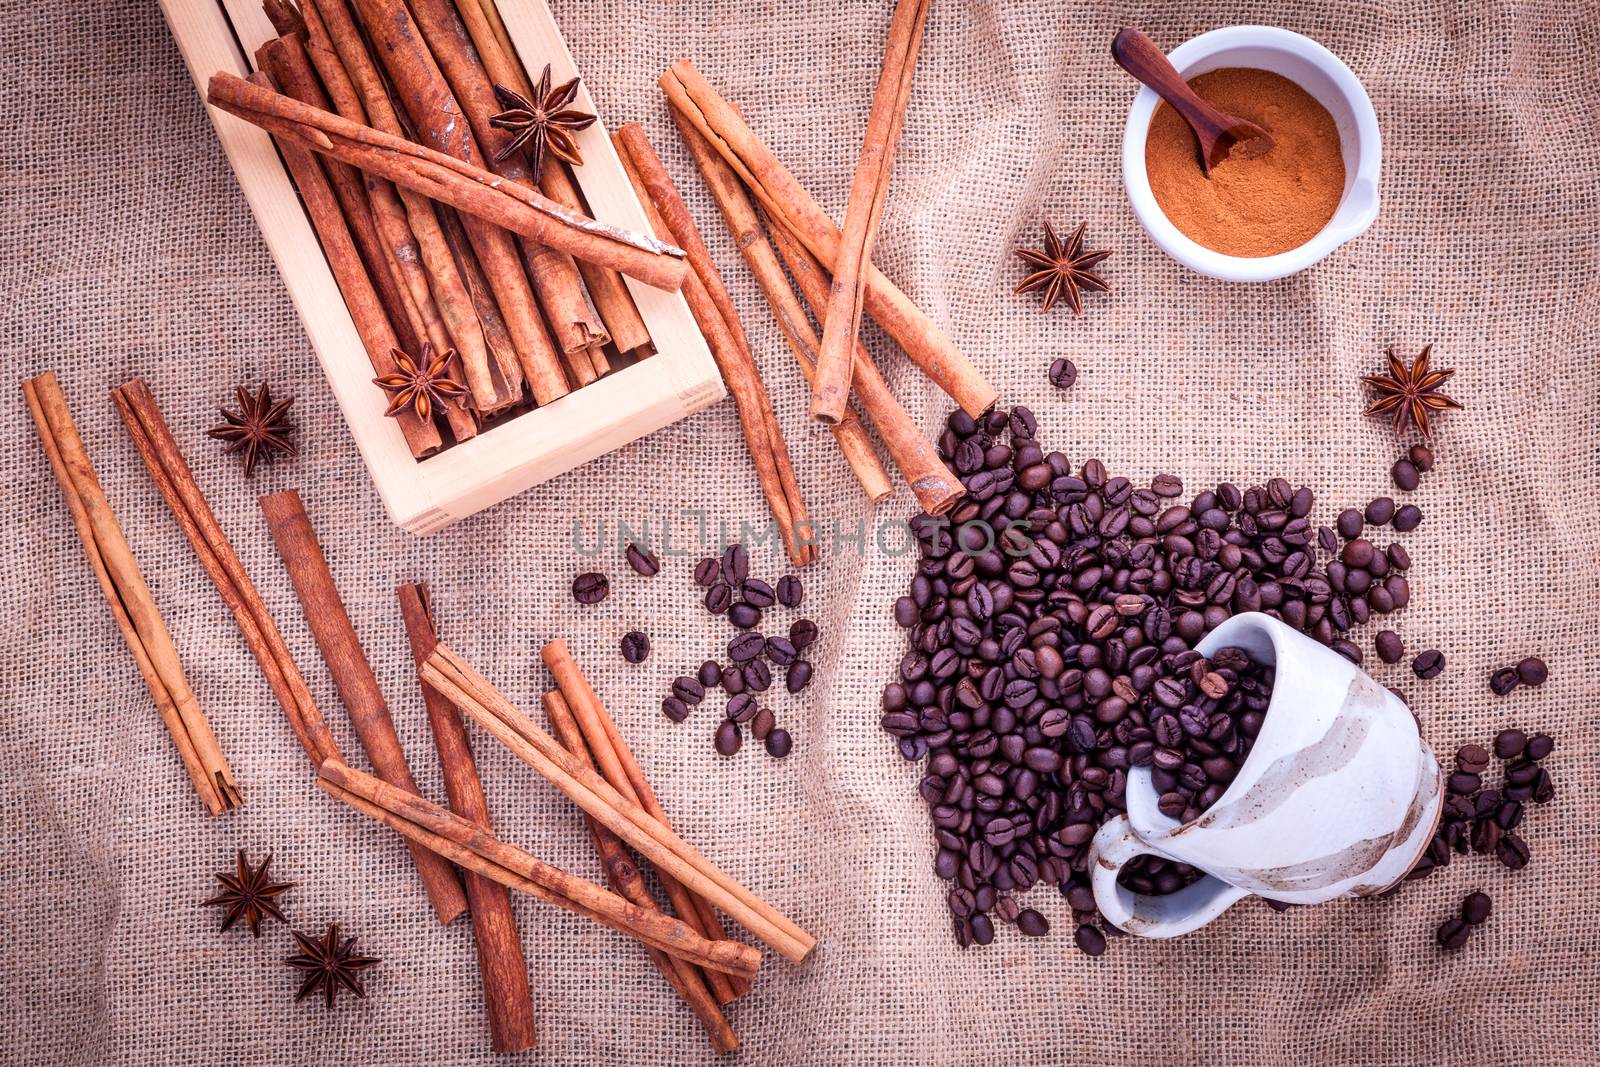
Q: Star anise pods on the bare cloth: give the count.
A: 5